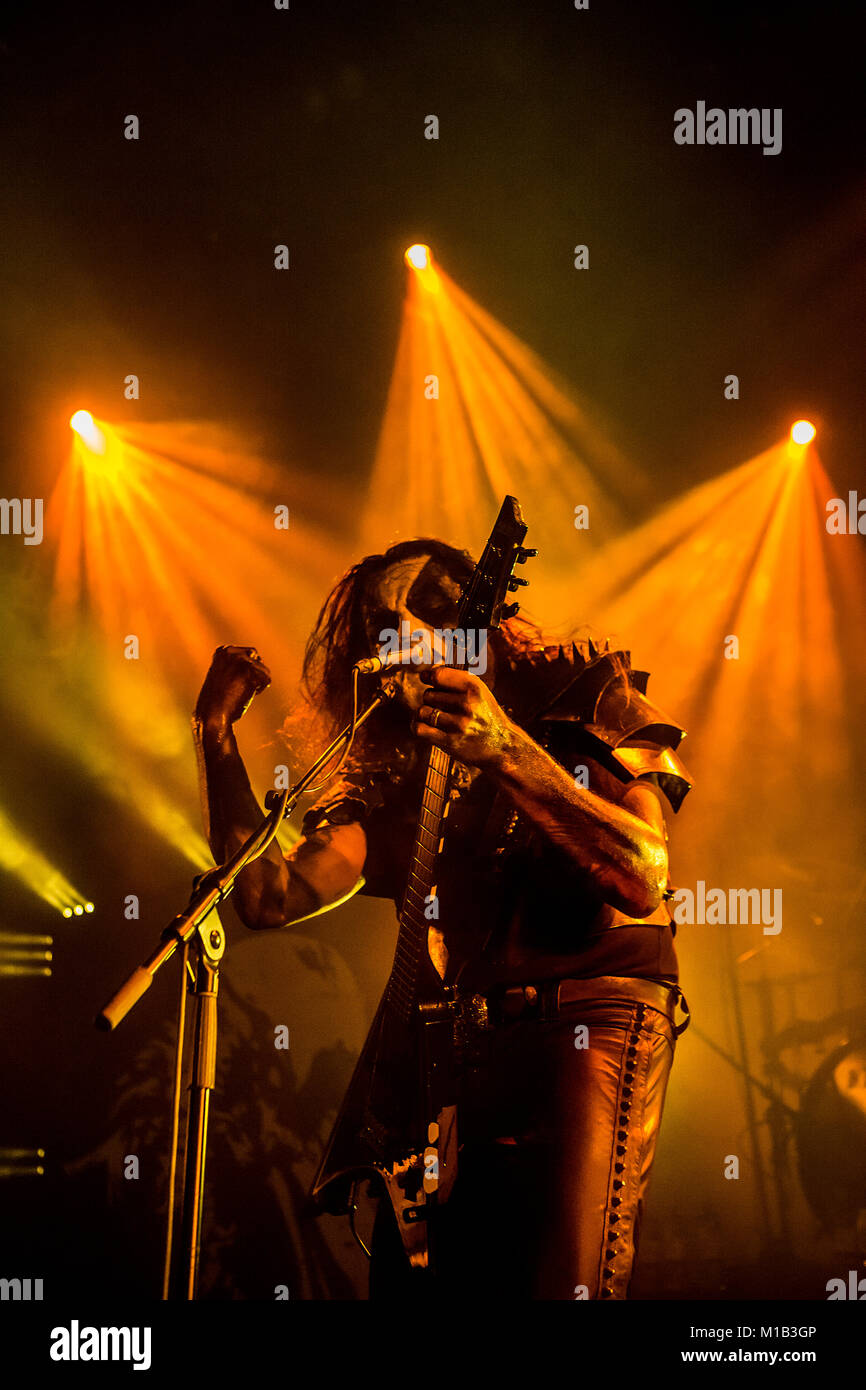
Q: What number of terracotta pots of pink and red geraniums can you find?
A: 0